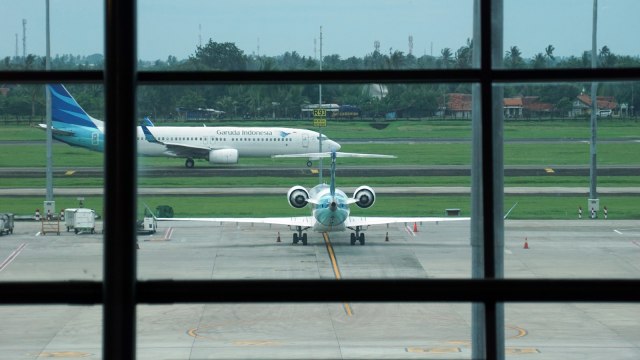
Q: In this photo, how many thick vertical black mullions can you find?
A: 2